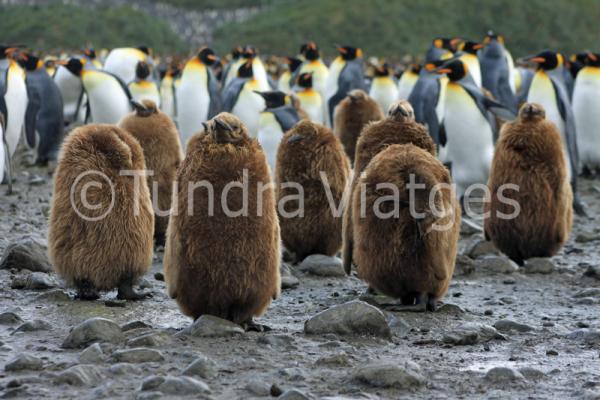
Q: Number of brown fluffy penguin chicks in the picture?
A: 8